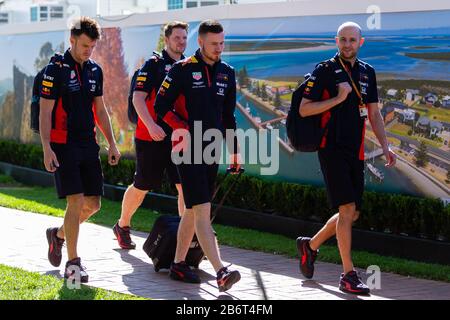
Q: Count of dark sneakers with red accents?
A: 7